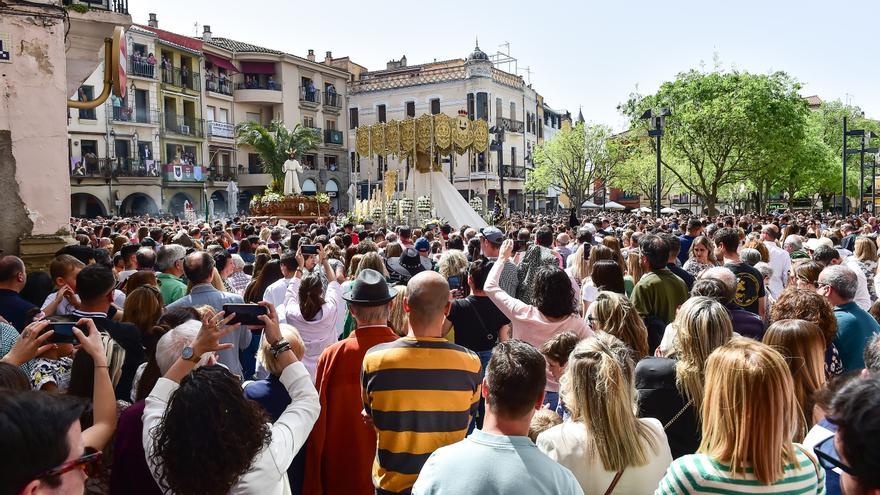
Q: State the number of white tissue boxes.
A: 0